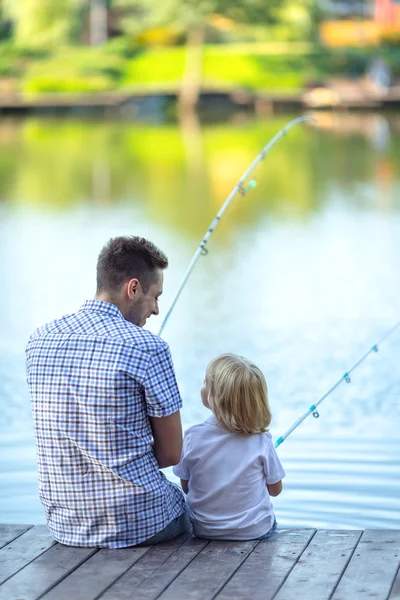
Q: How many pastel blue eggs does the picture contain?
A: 0